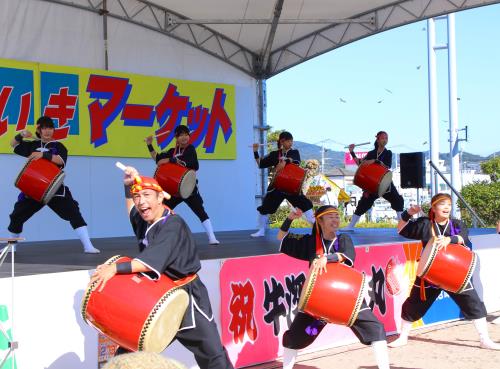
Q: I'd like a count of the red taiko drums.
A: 7